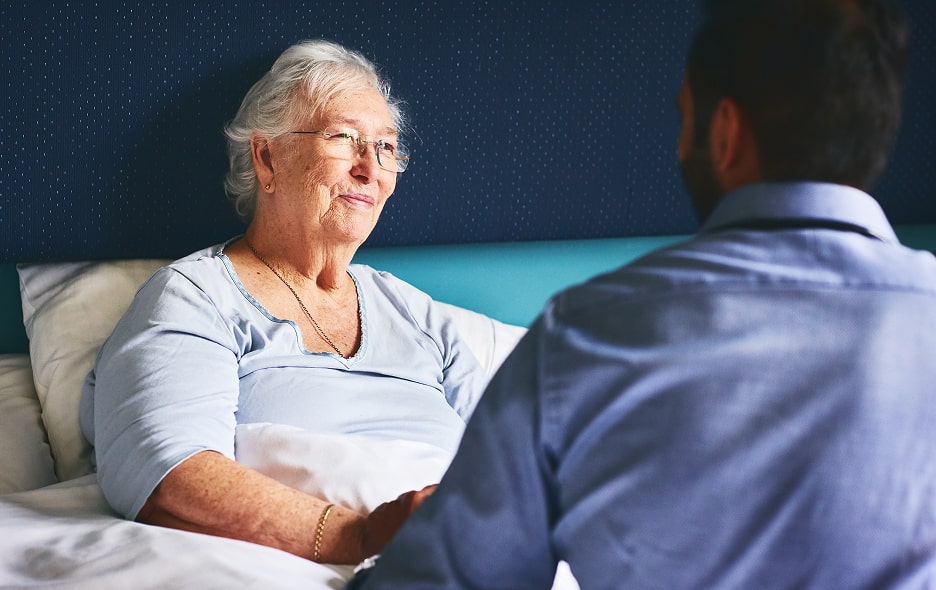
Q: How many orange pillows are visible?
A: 0